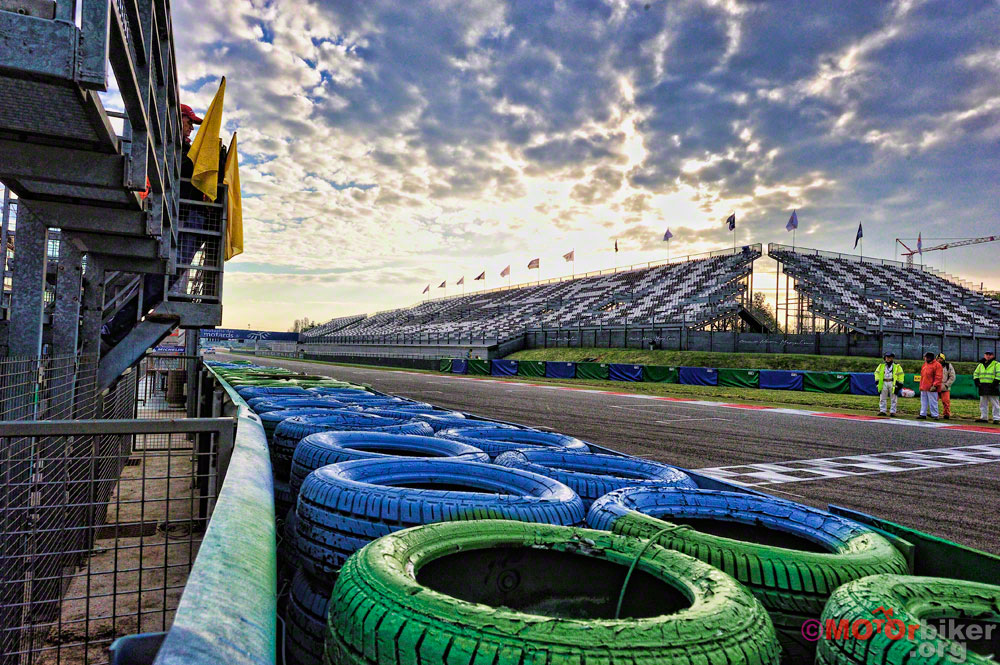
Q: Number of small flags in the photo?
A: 13